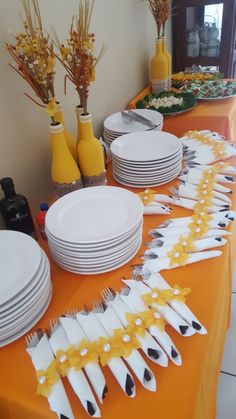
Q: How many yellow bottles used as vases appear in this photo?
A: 6